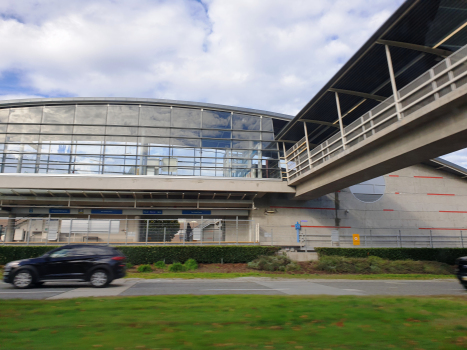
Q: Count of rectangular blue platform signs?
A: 4